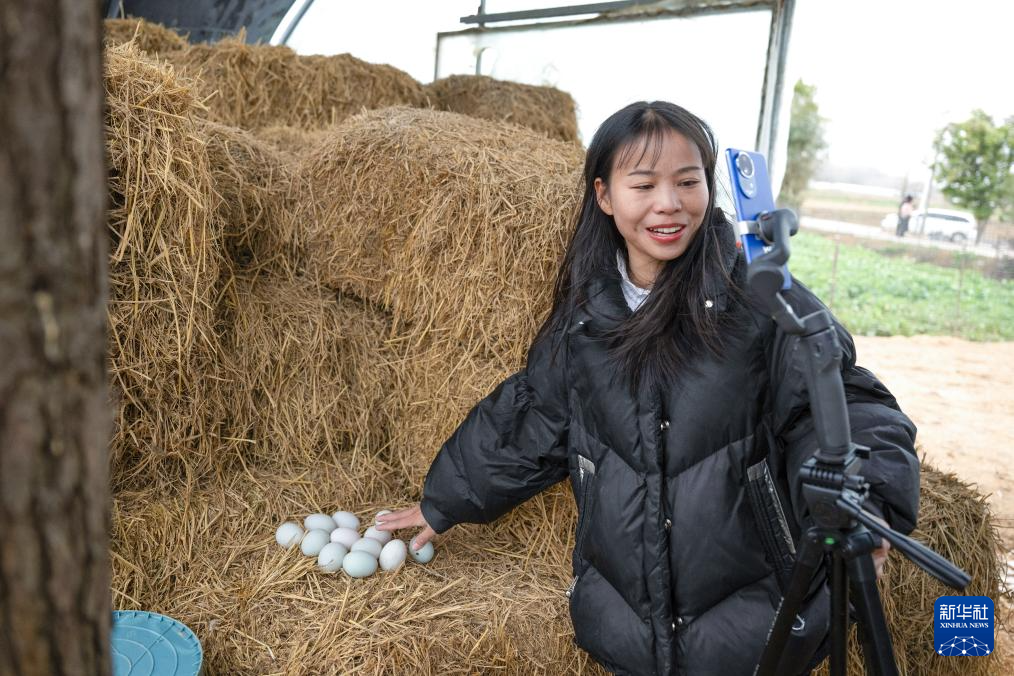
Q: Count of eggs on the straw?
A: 12